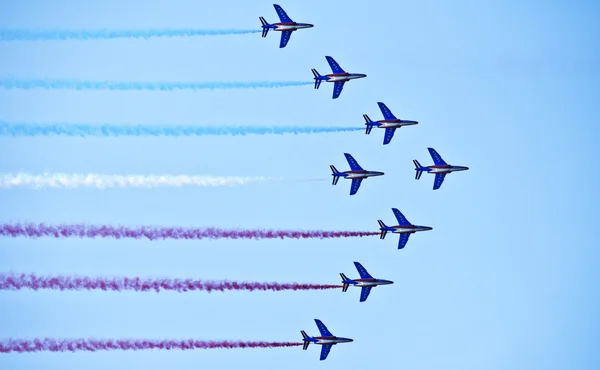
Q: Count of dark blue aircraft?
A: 8